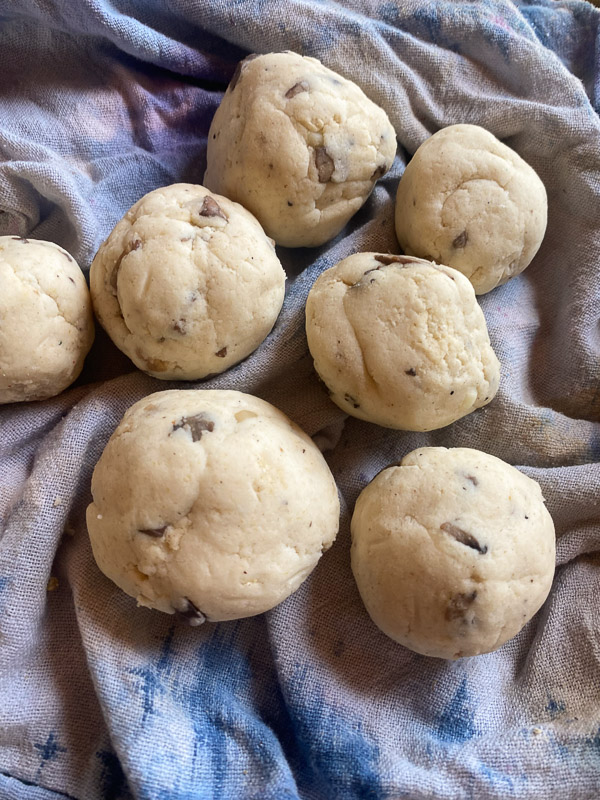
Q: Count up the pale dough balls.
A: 7